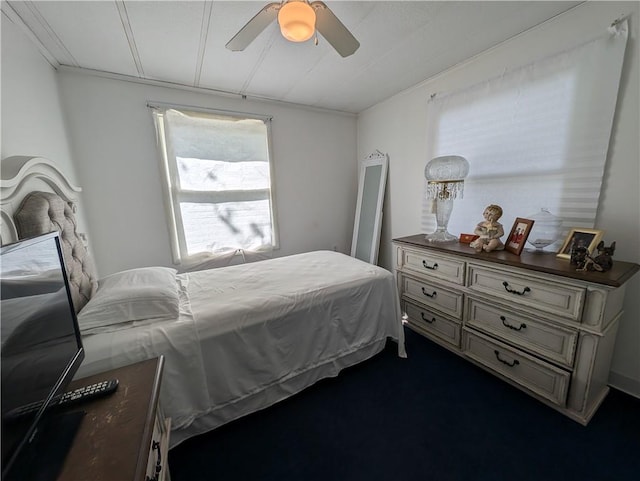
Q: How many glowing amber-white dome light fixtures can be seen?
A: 1